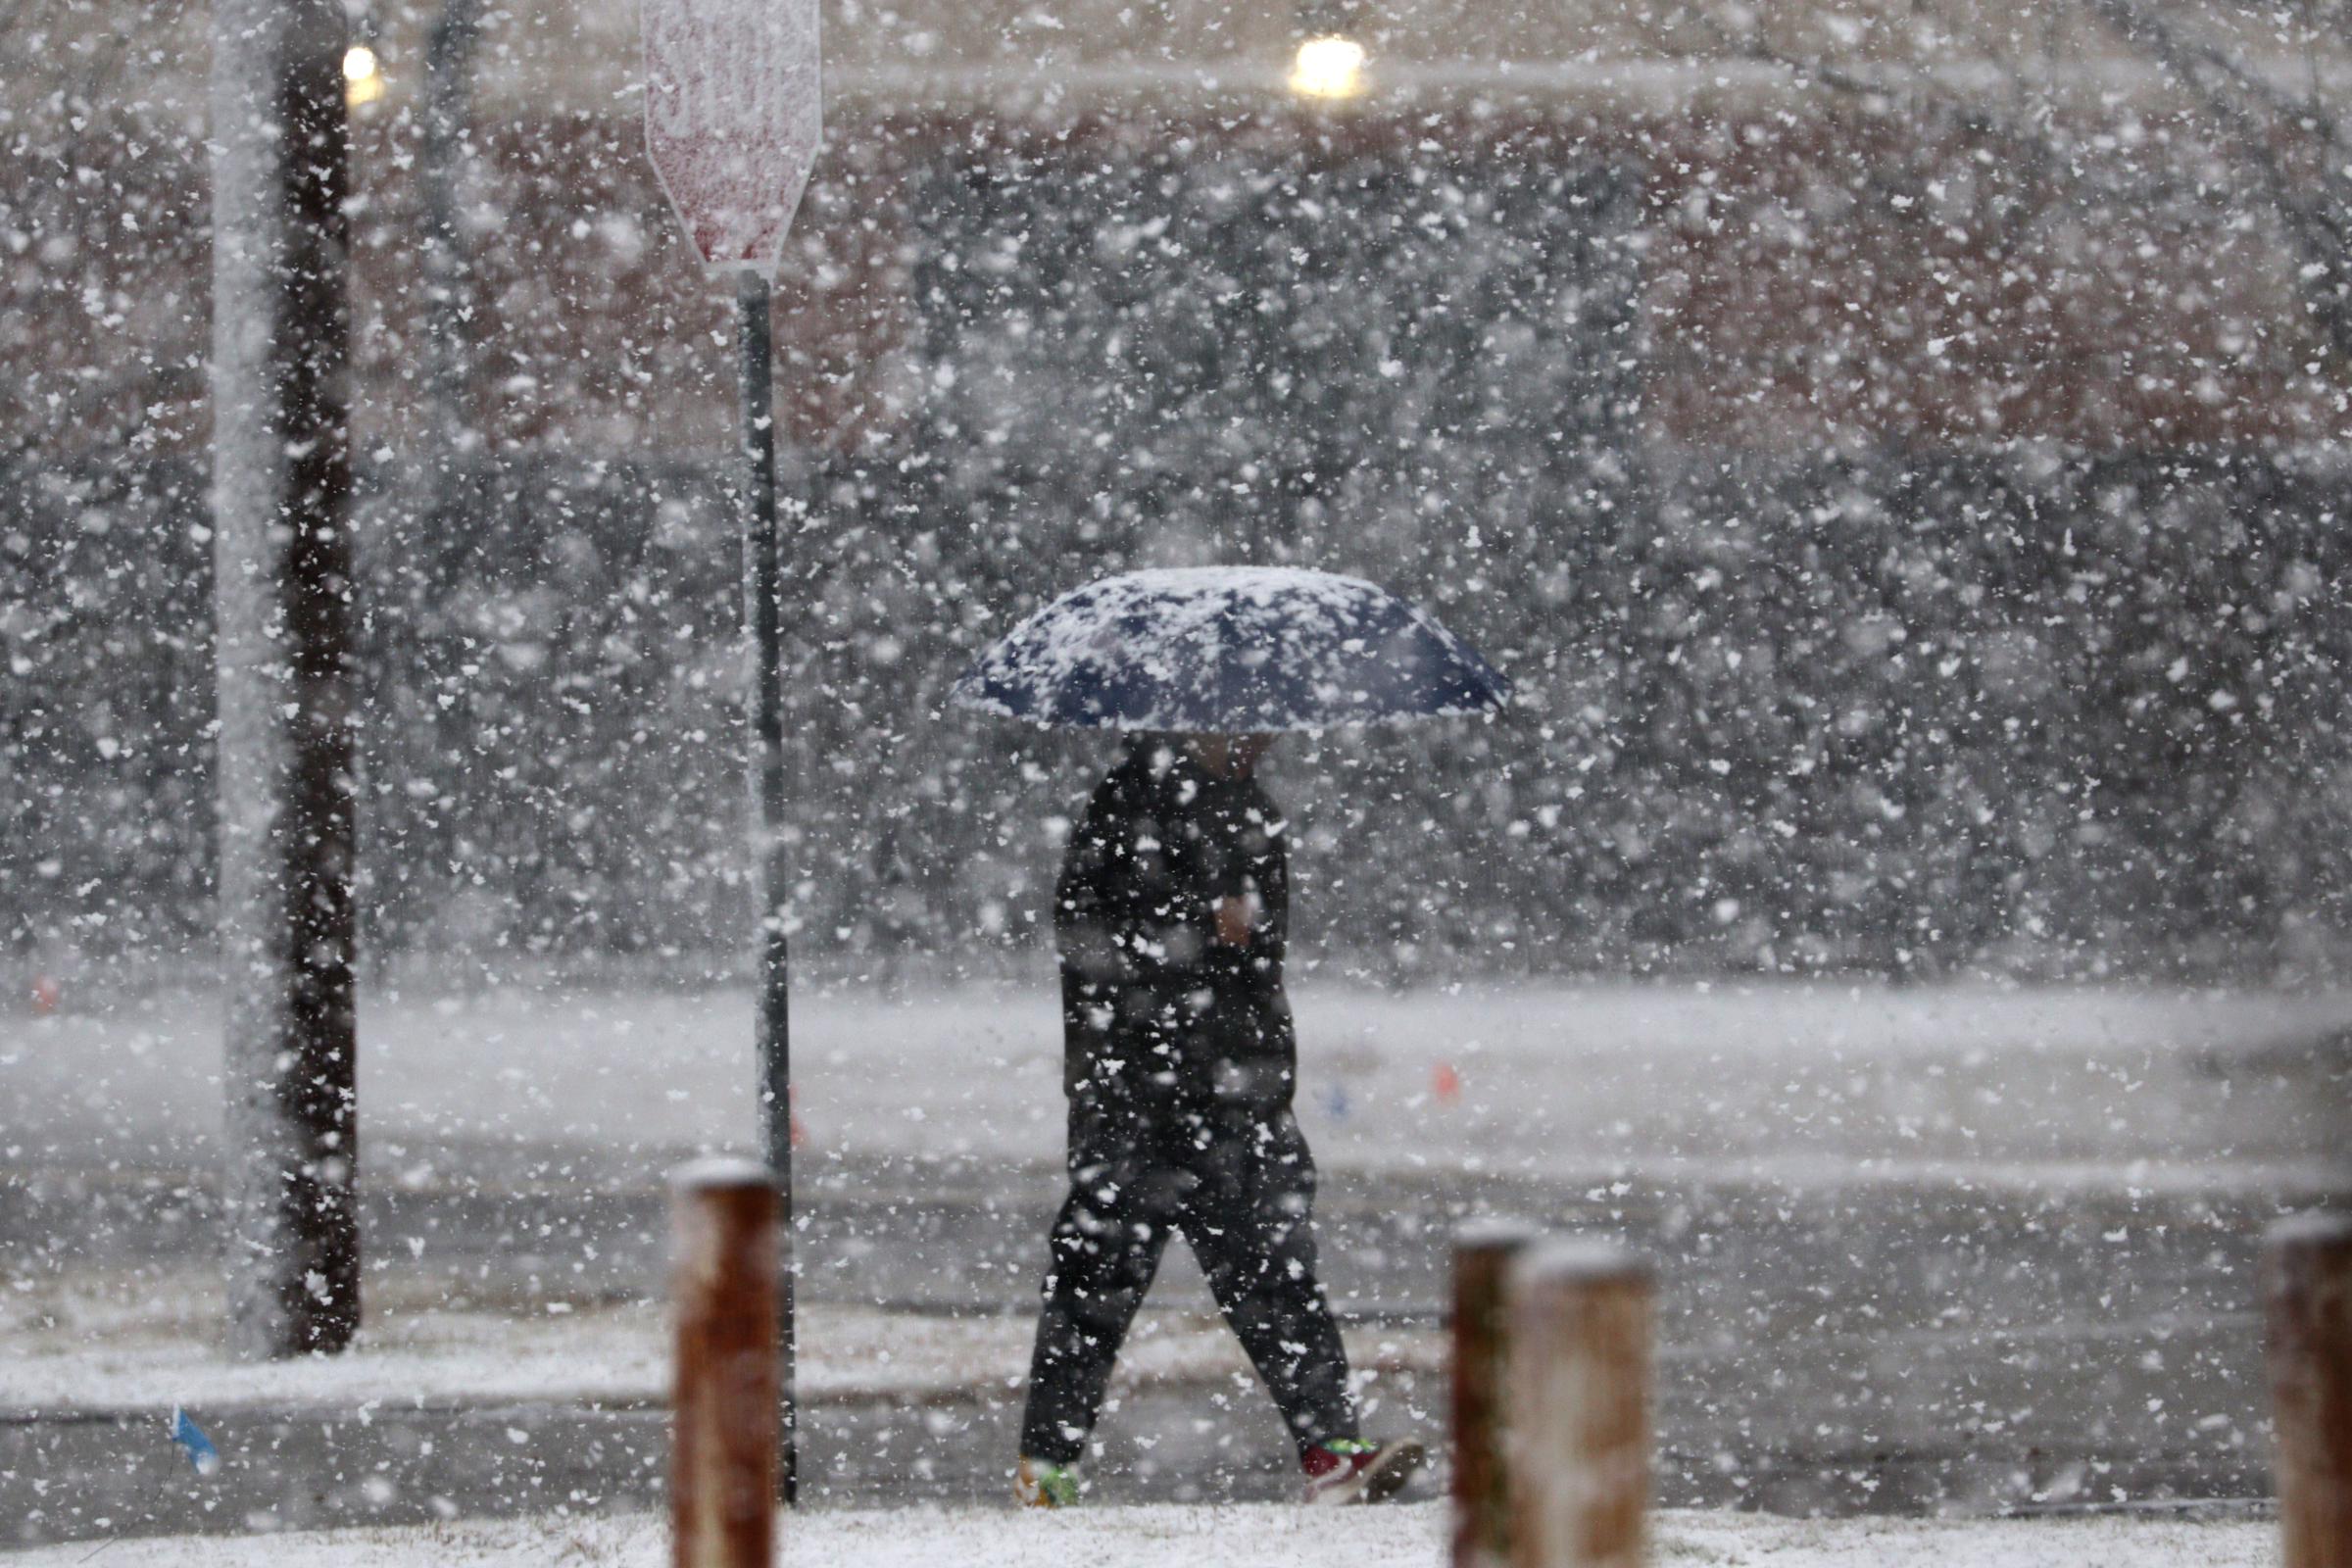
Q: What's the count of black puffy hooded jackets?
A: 1